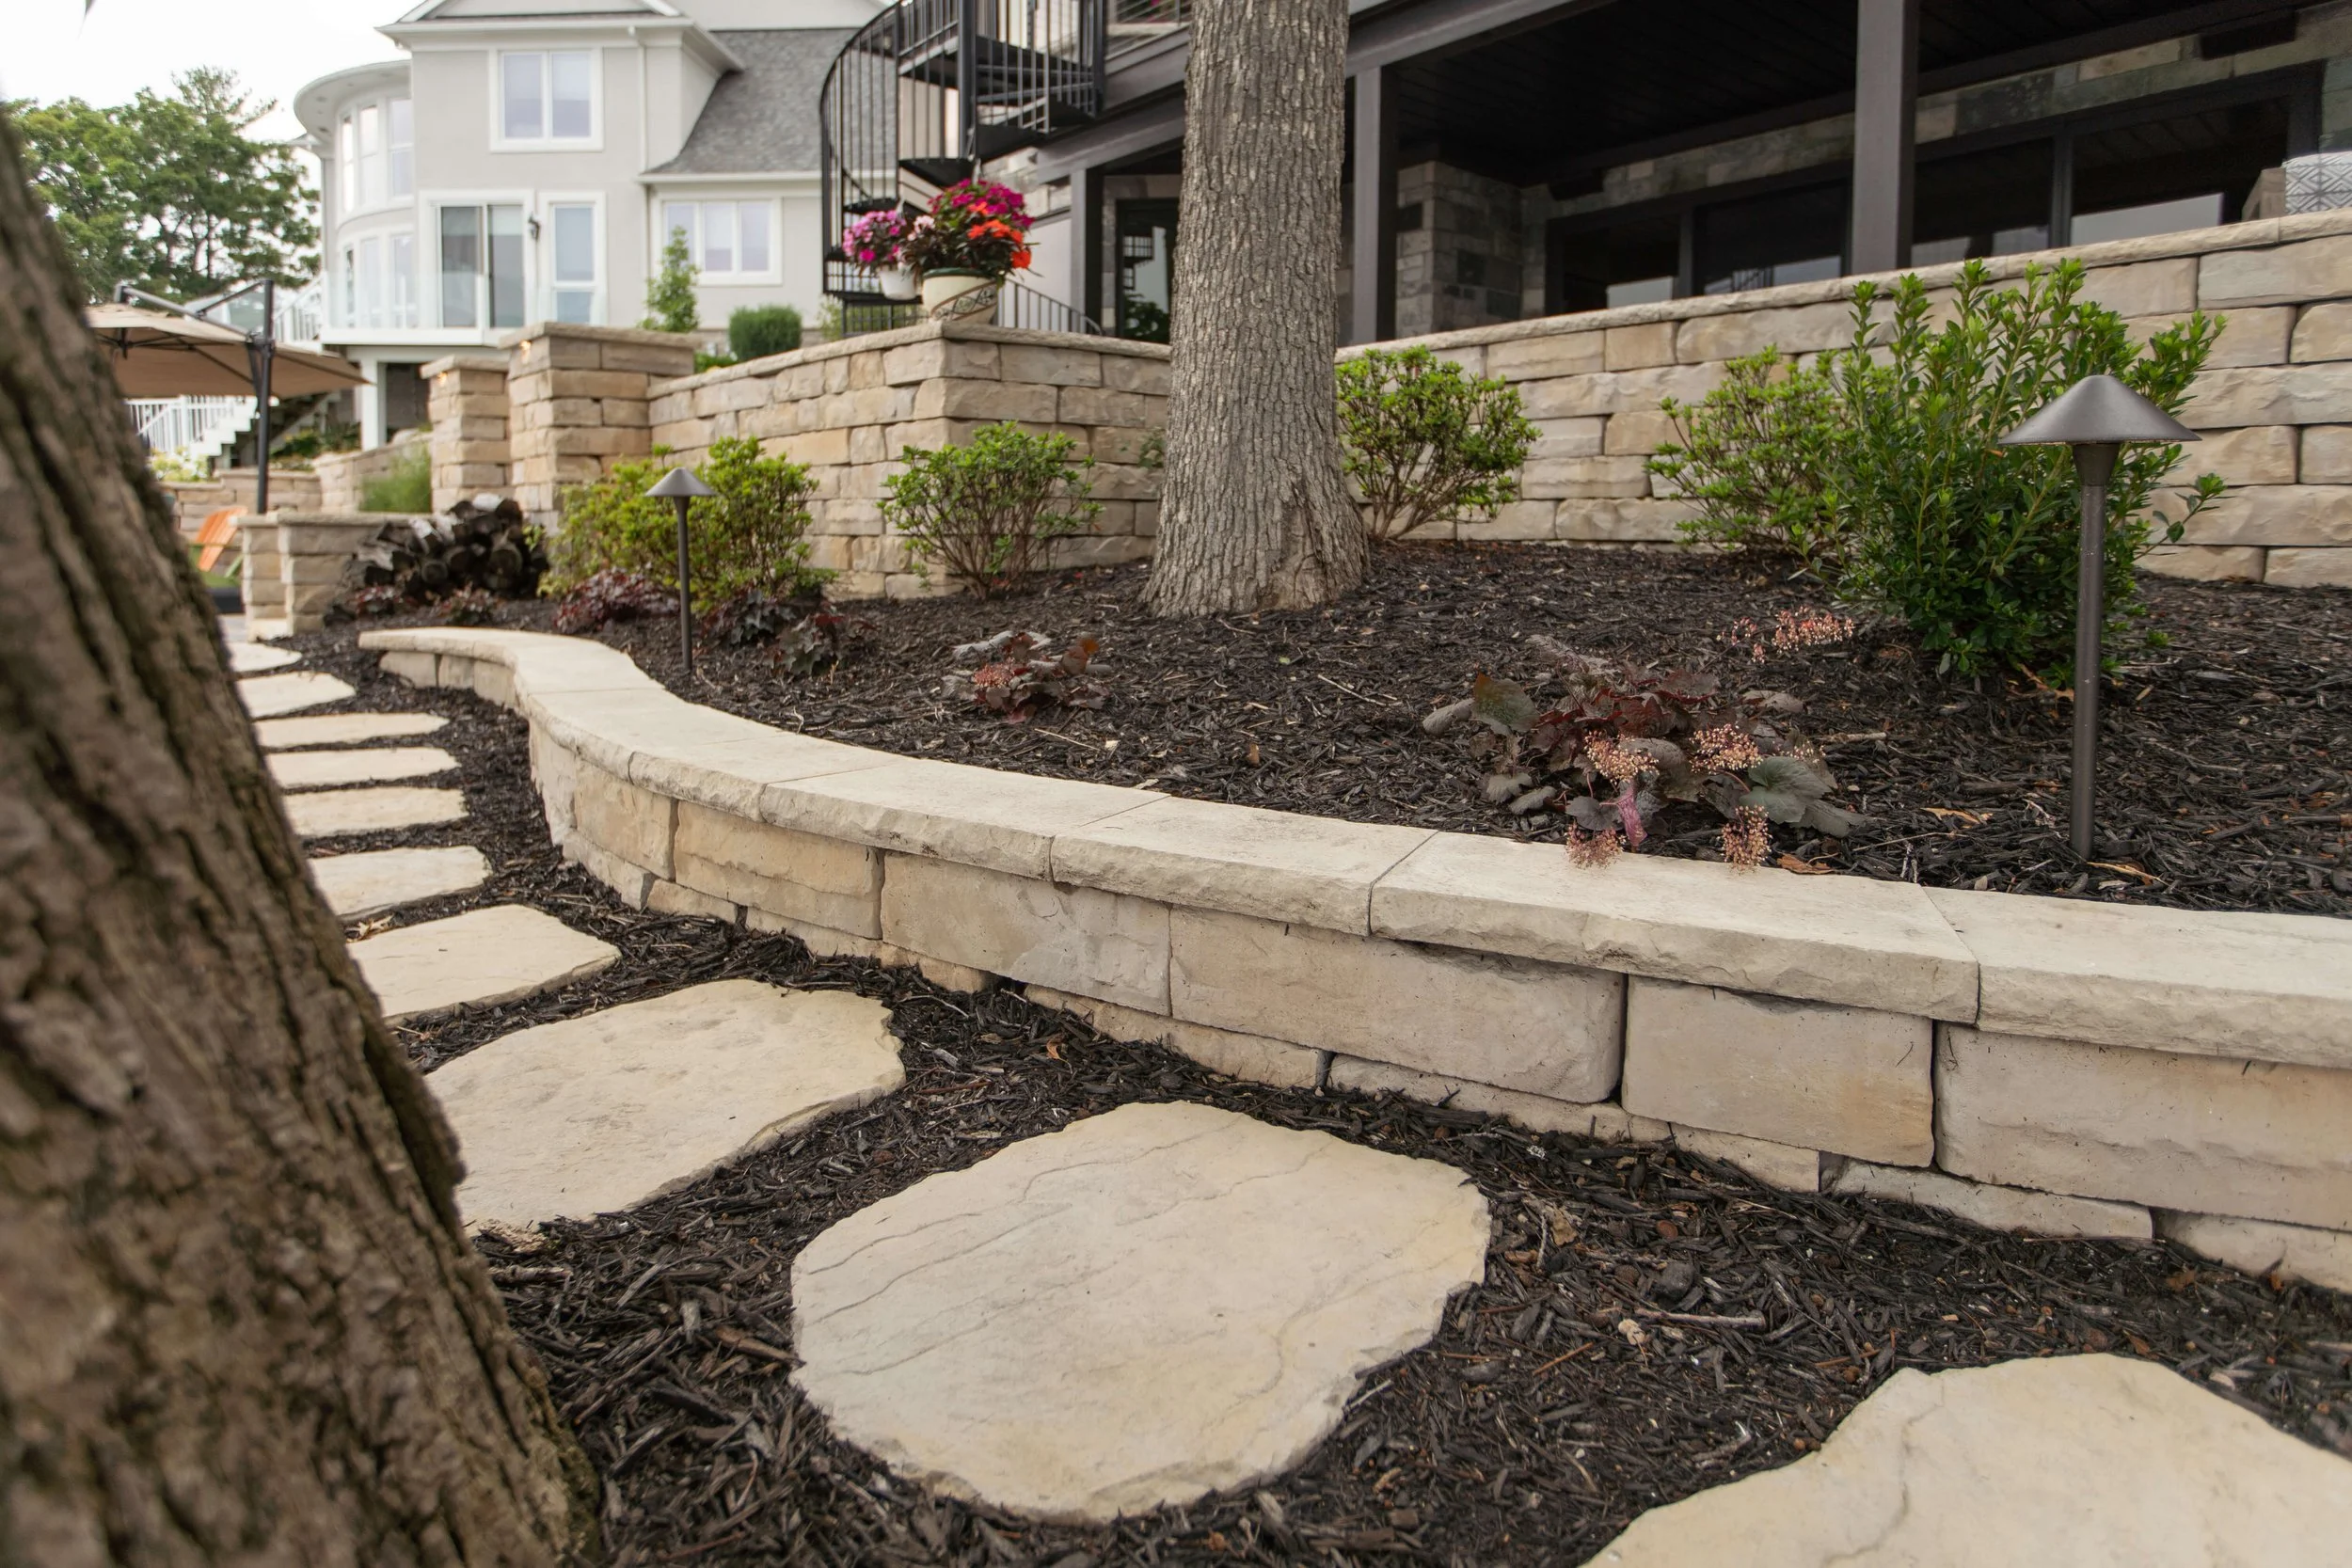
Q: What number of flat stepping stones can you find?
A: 10